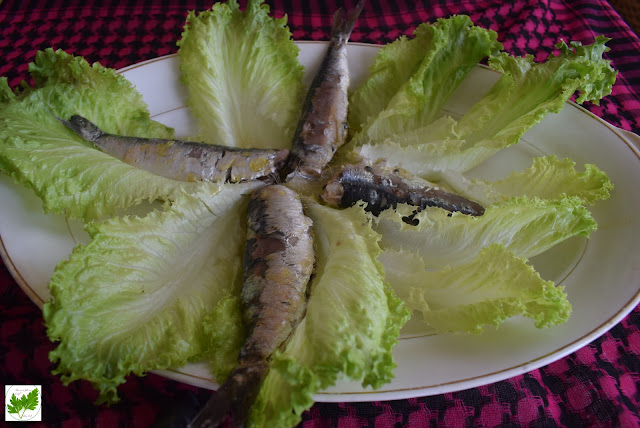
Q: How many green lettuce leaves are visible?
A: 9